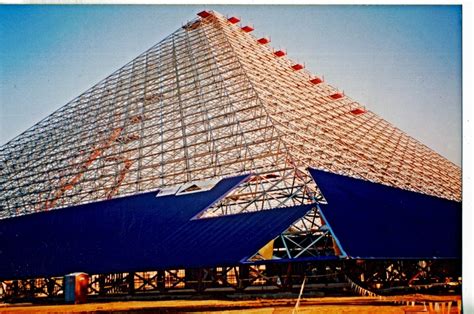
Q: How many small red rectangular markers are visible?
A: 9